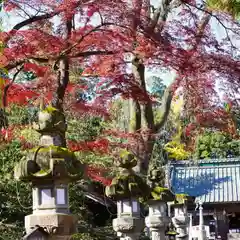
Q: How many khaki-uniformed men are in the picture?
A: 0